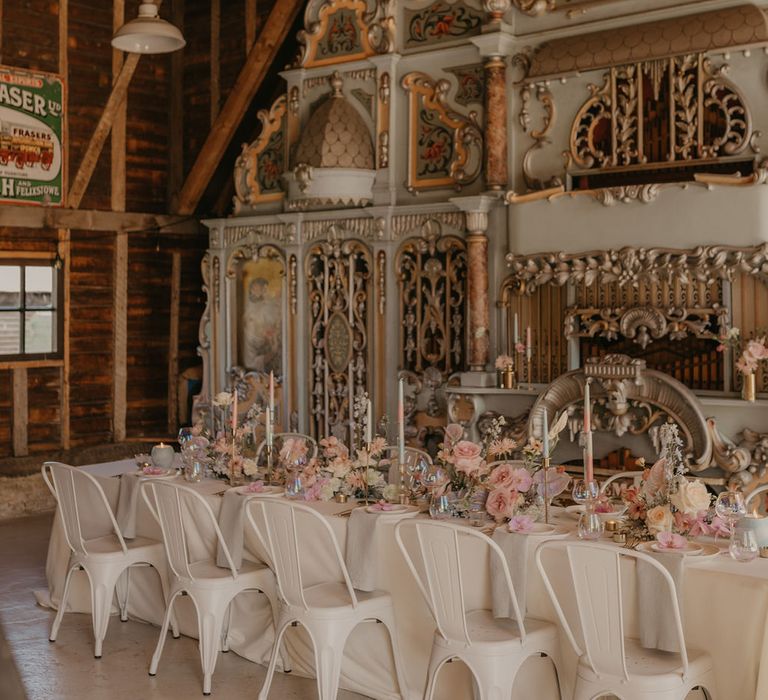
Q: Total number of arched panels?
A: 3